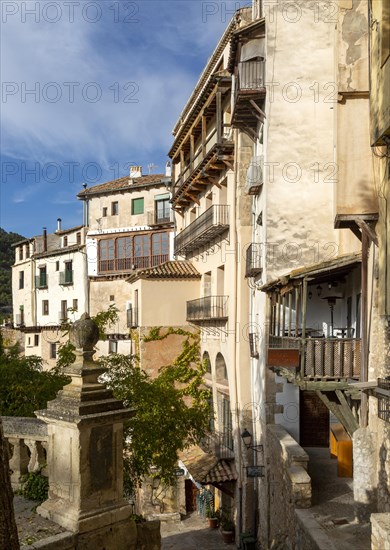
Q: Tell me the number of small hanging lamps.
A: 3